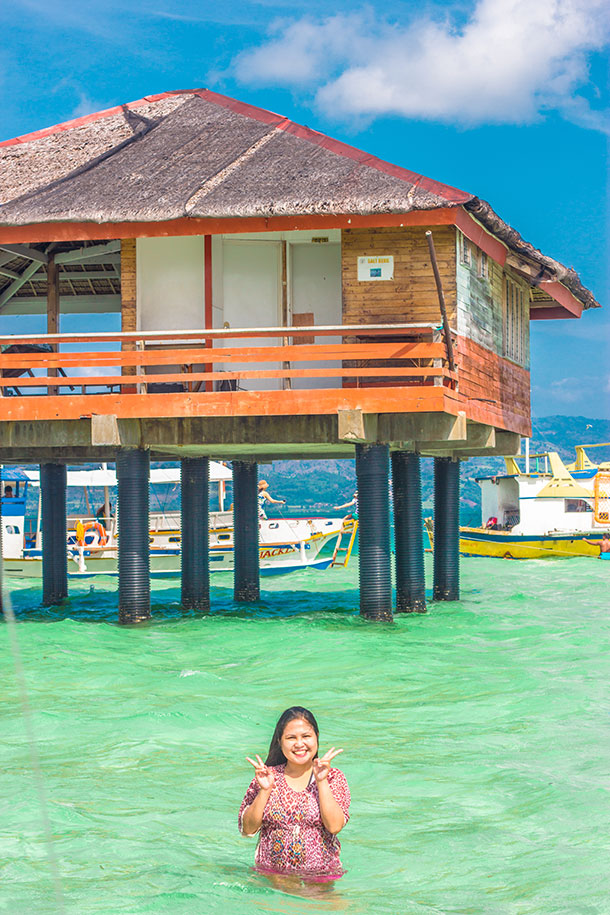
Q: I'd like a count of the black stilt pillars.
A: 7